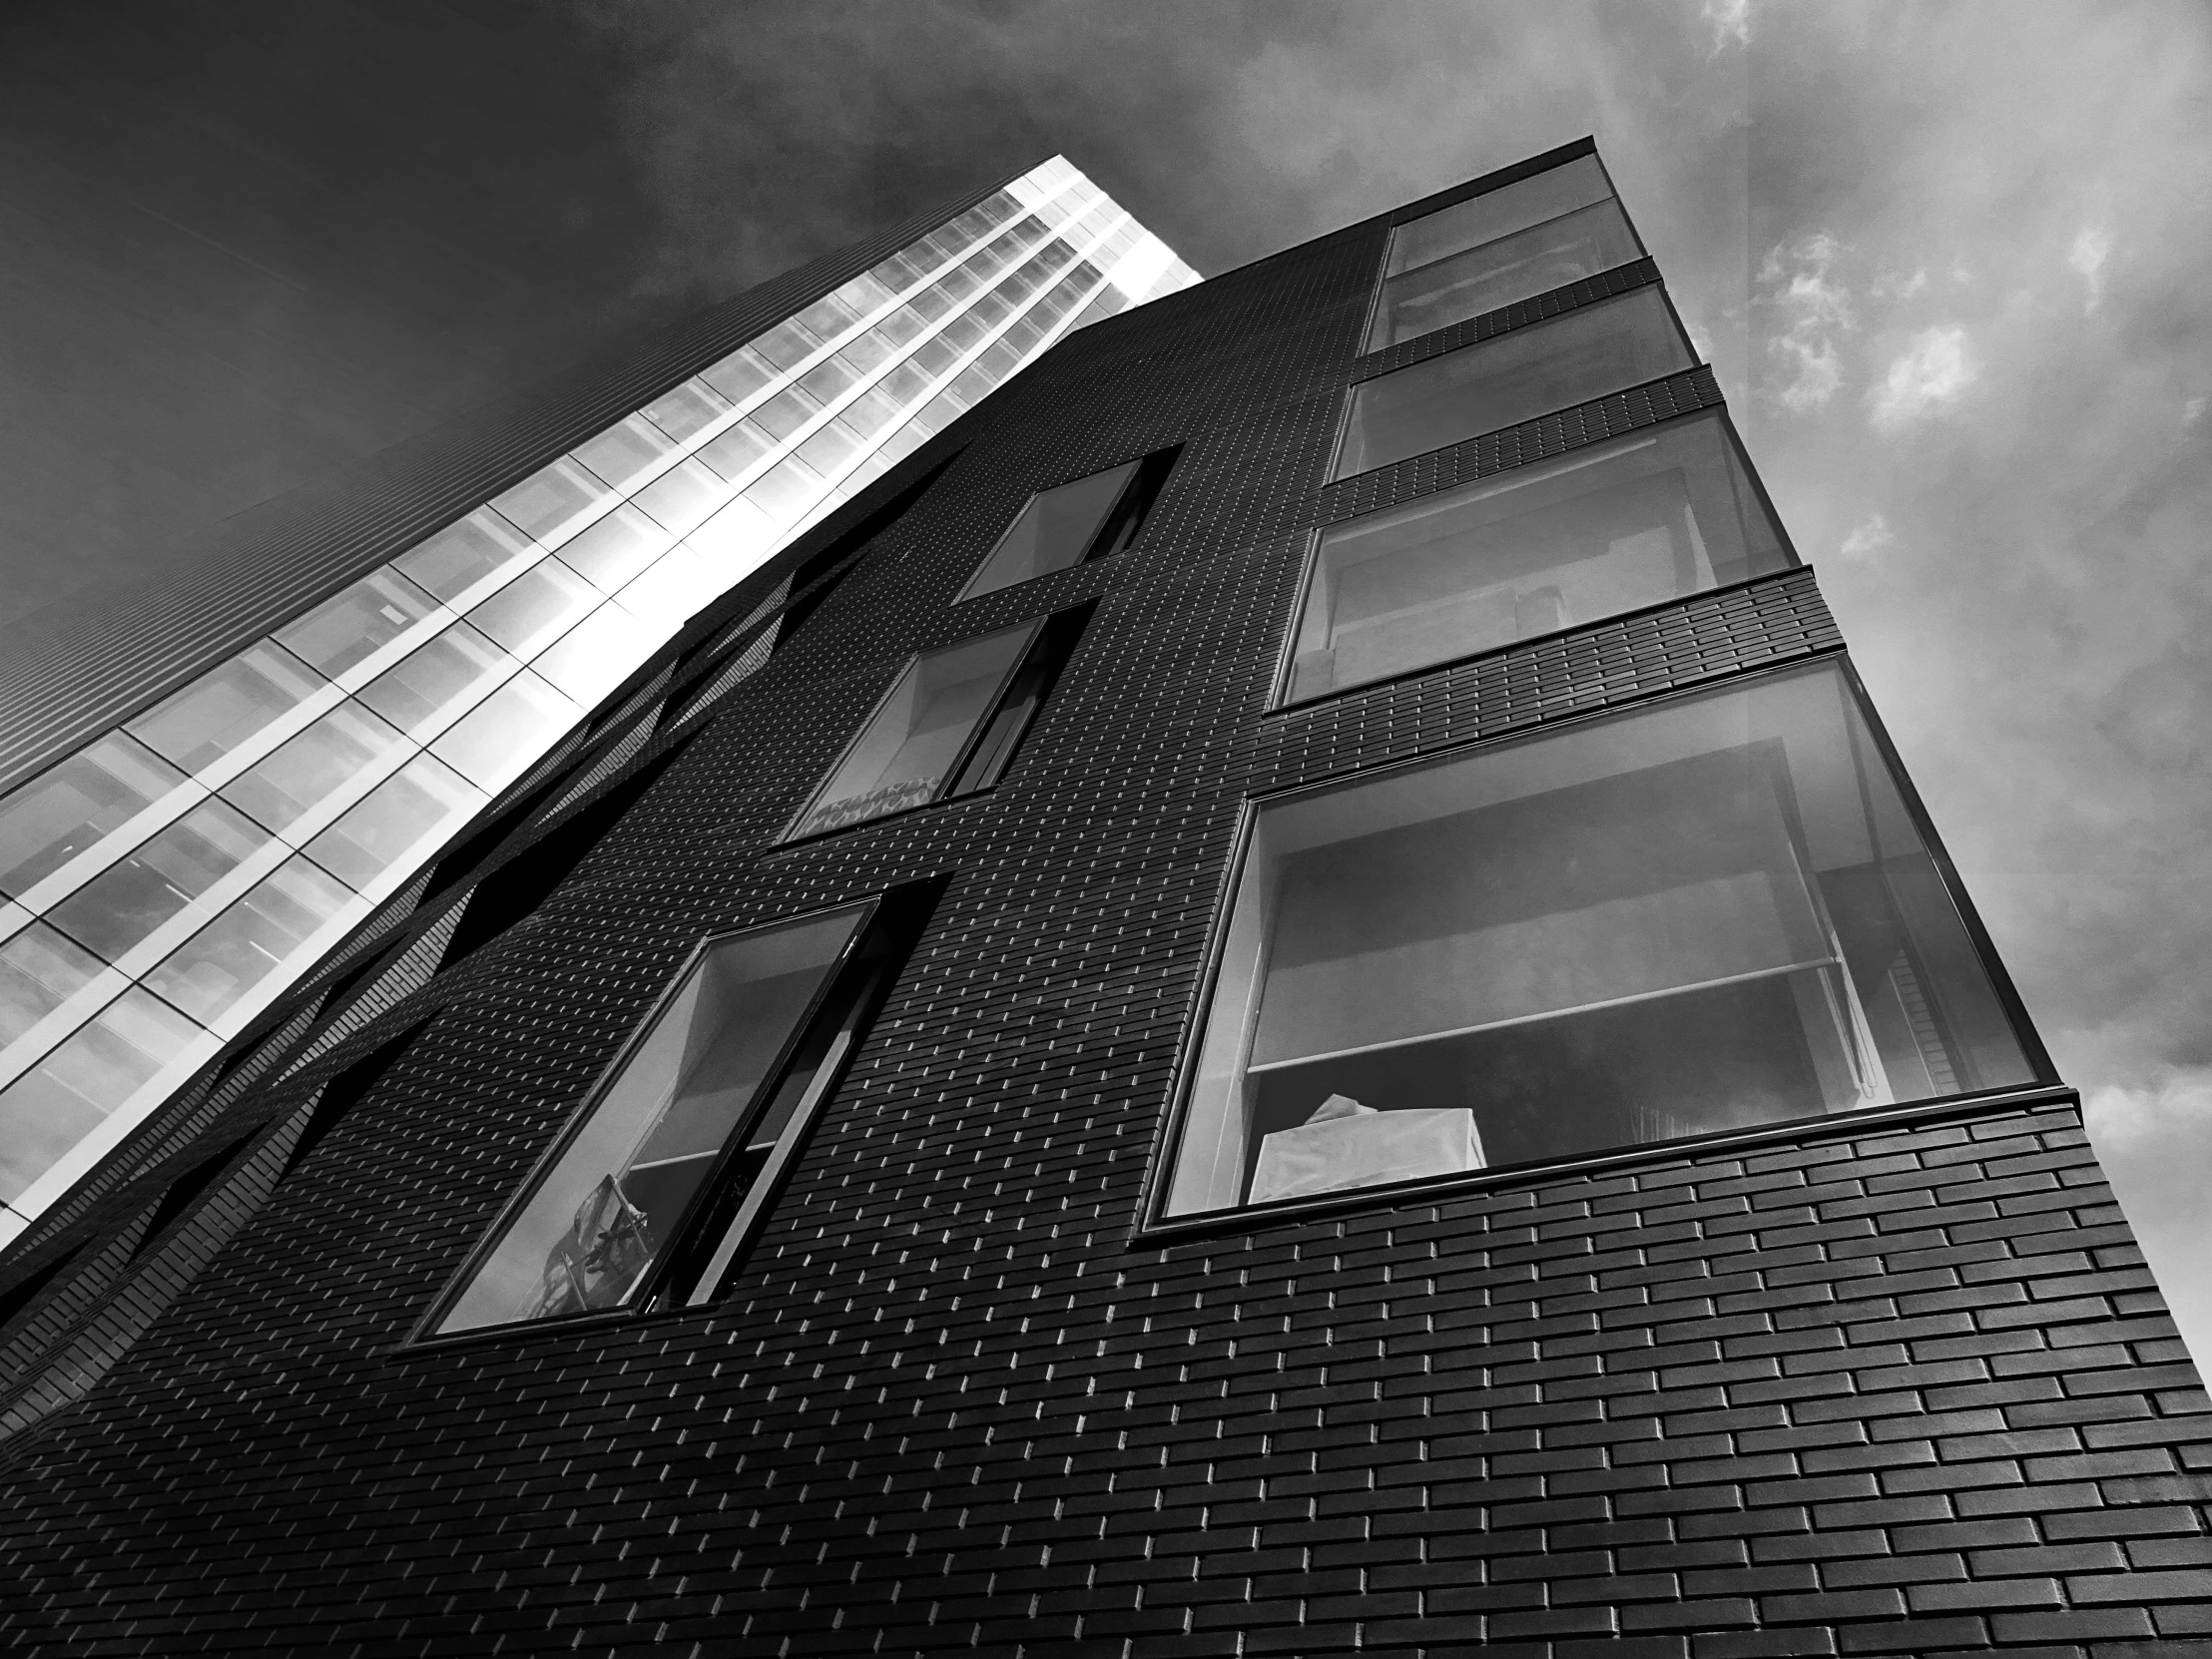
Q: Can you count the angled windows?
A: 3